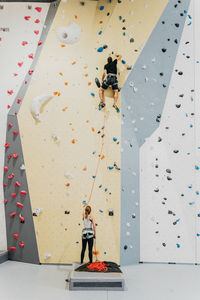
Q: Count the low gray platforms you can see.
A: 1